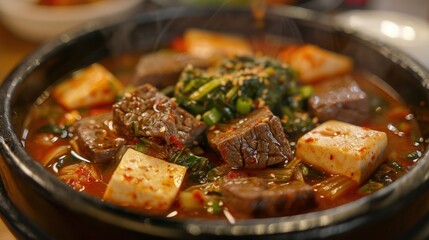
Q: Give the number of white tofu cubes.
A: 5